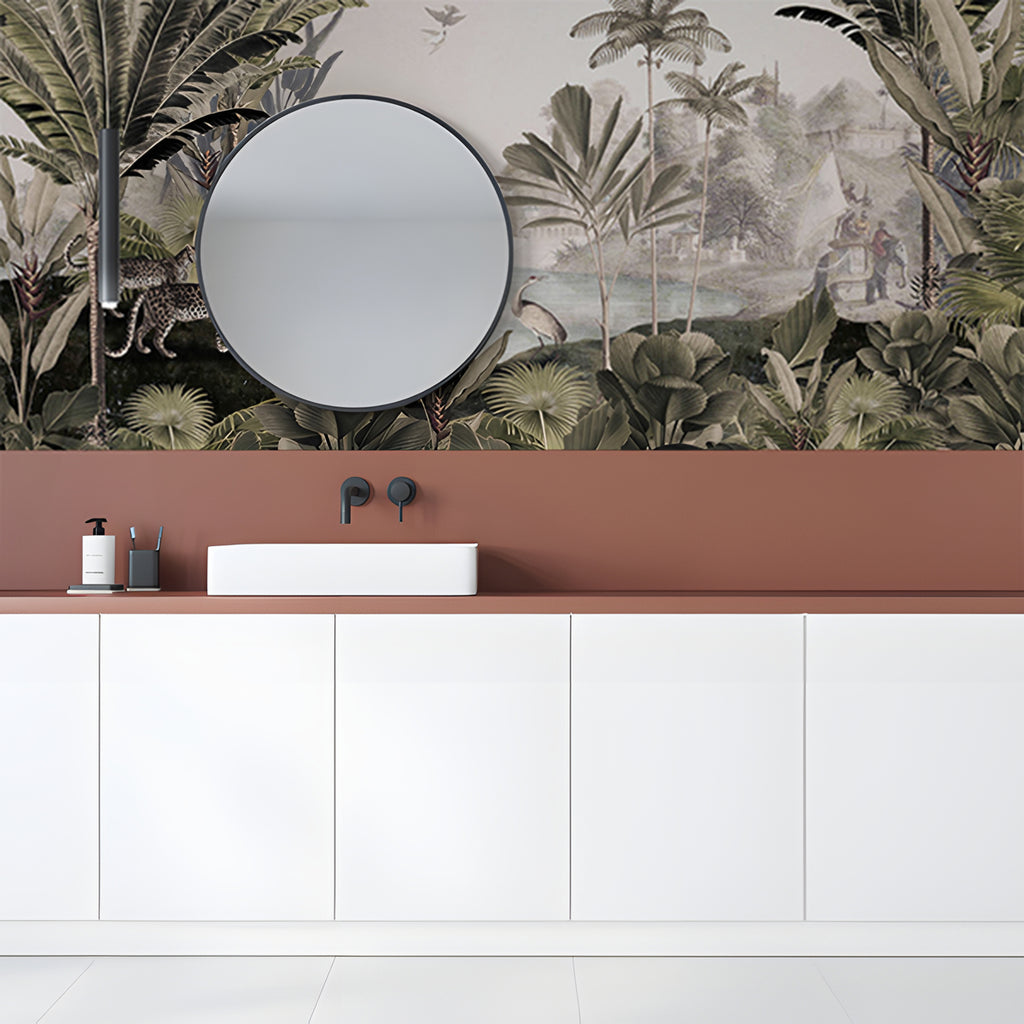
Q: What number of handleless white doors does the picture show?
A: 5